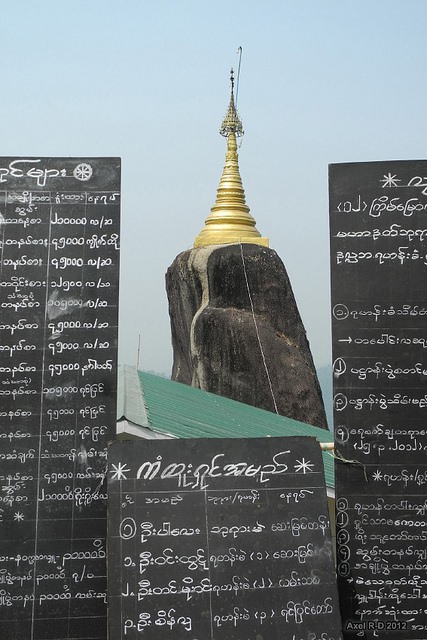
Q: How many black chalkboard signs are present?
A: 3